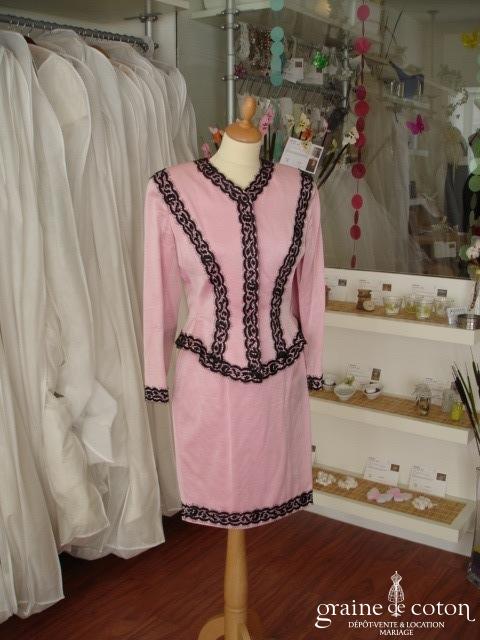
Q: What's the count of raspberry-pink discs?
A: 11